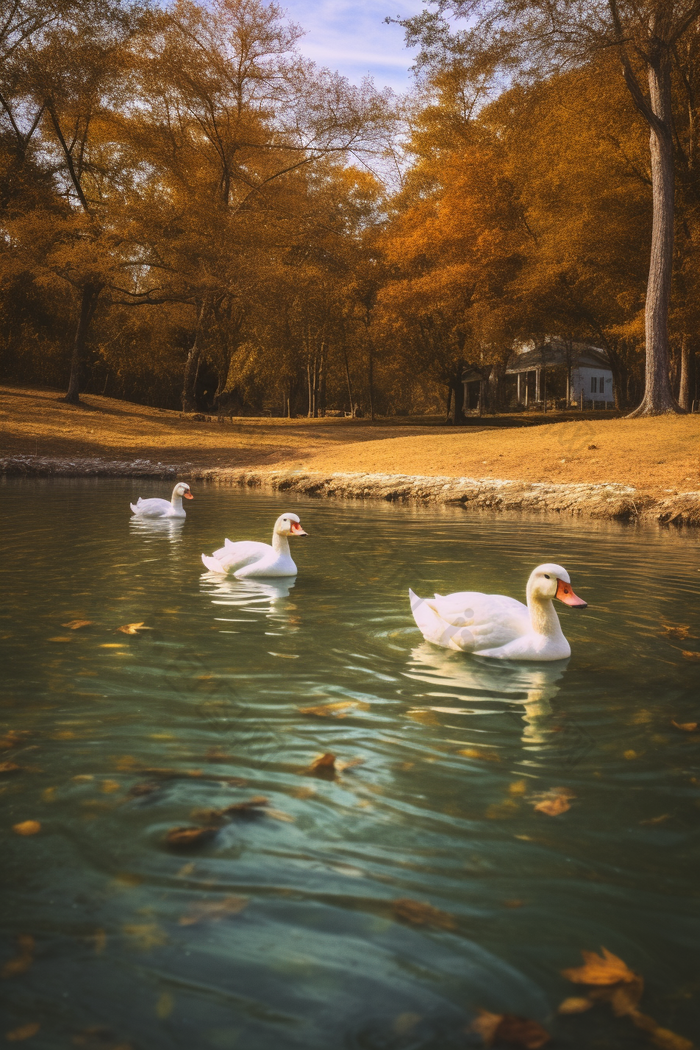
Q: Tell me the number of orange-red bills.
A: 3